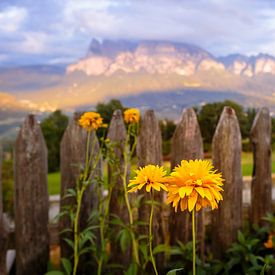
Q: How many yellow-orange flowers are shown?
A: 4